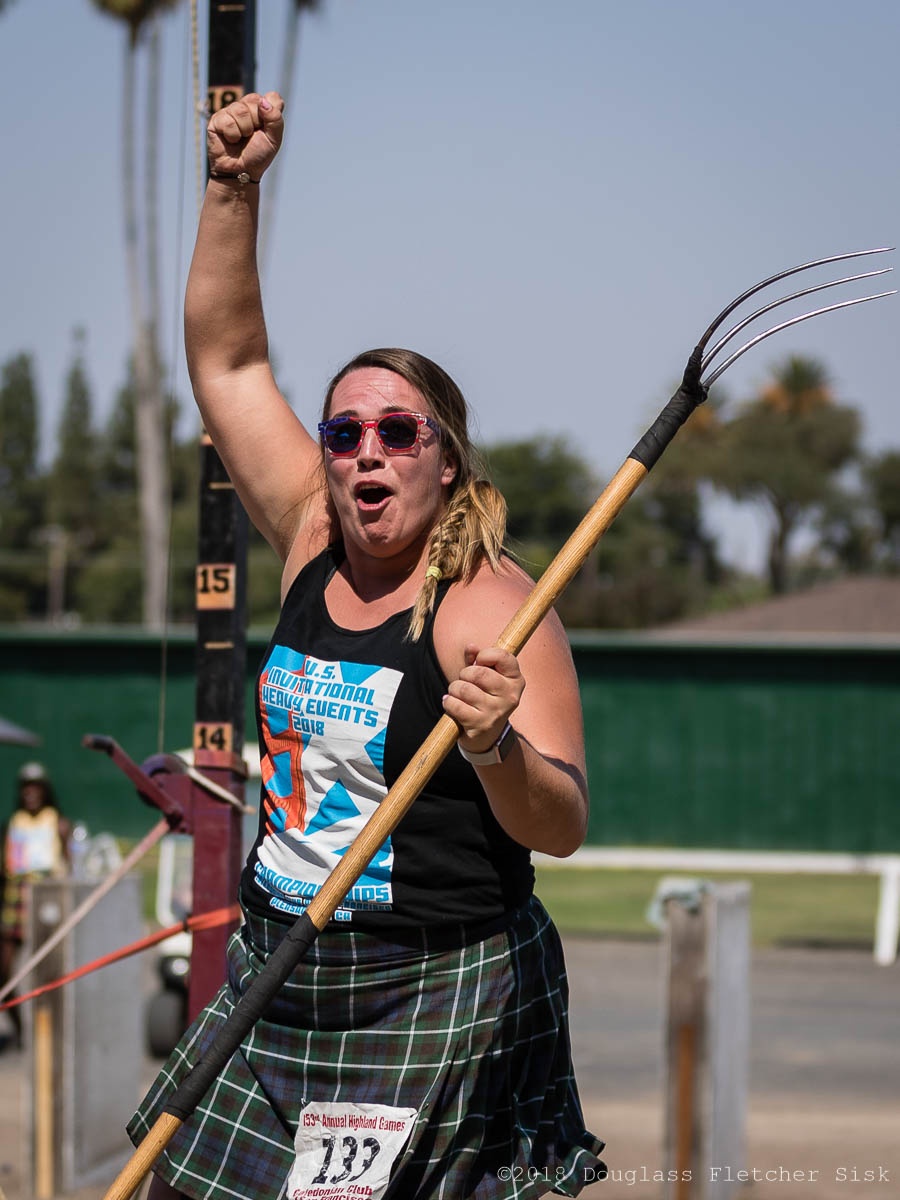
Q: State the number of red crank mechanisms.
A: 1